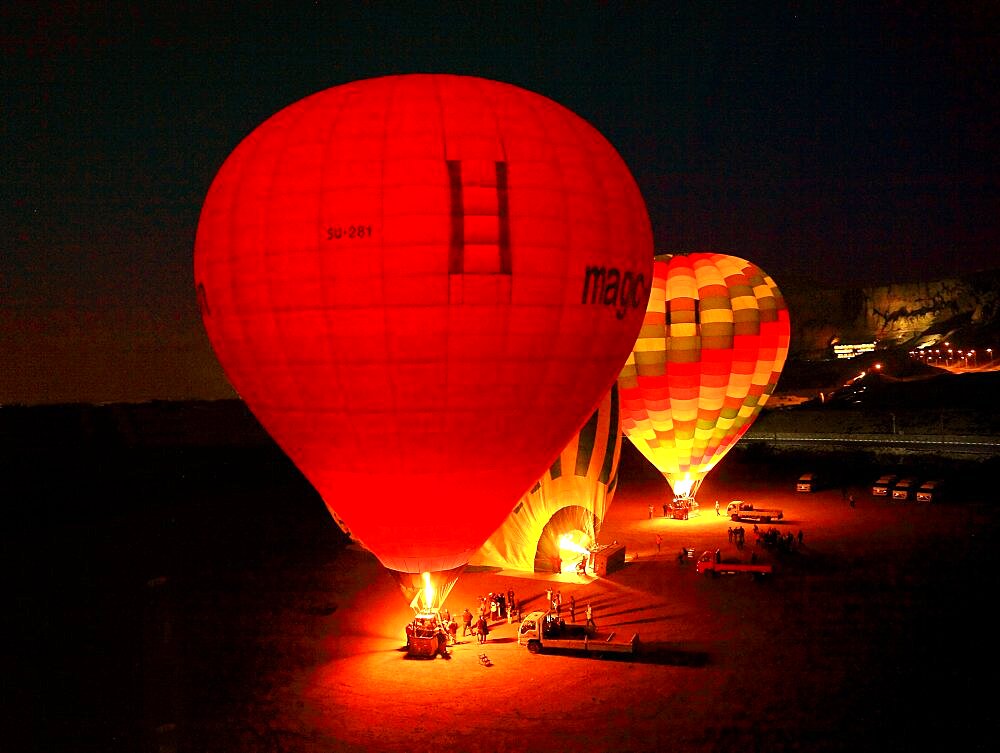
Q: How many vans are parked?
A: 4